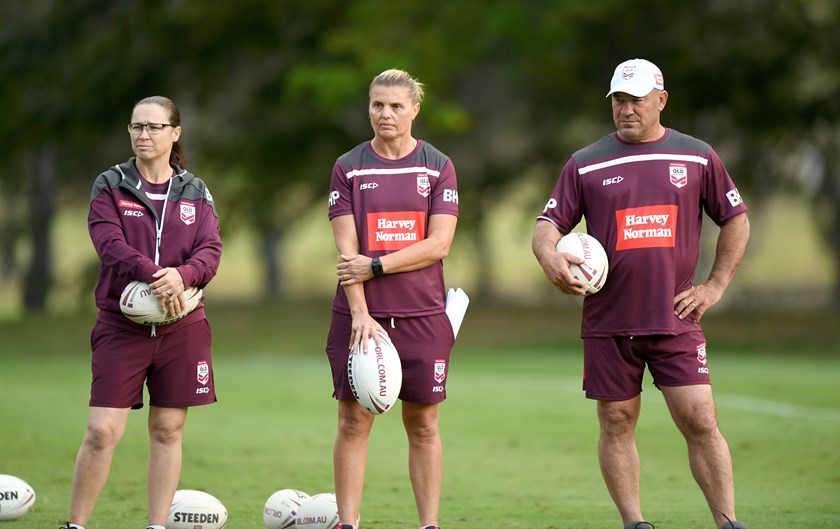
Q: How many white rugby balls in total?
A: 7